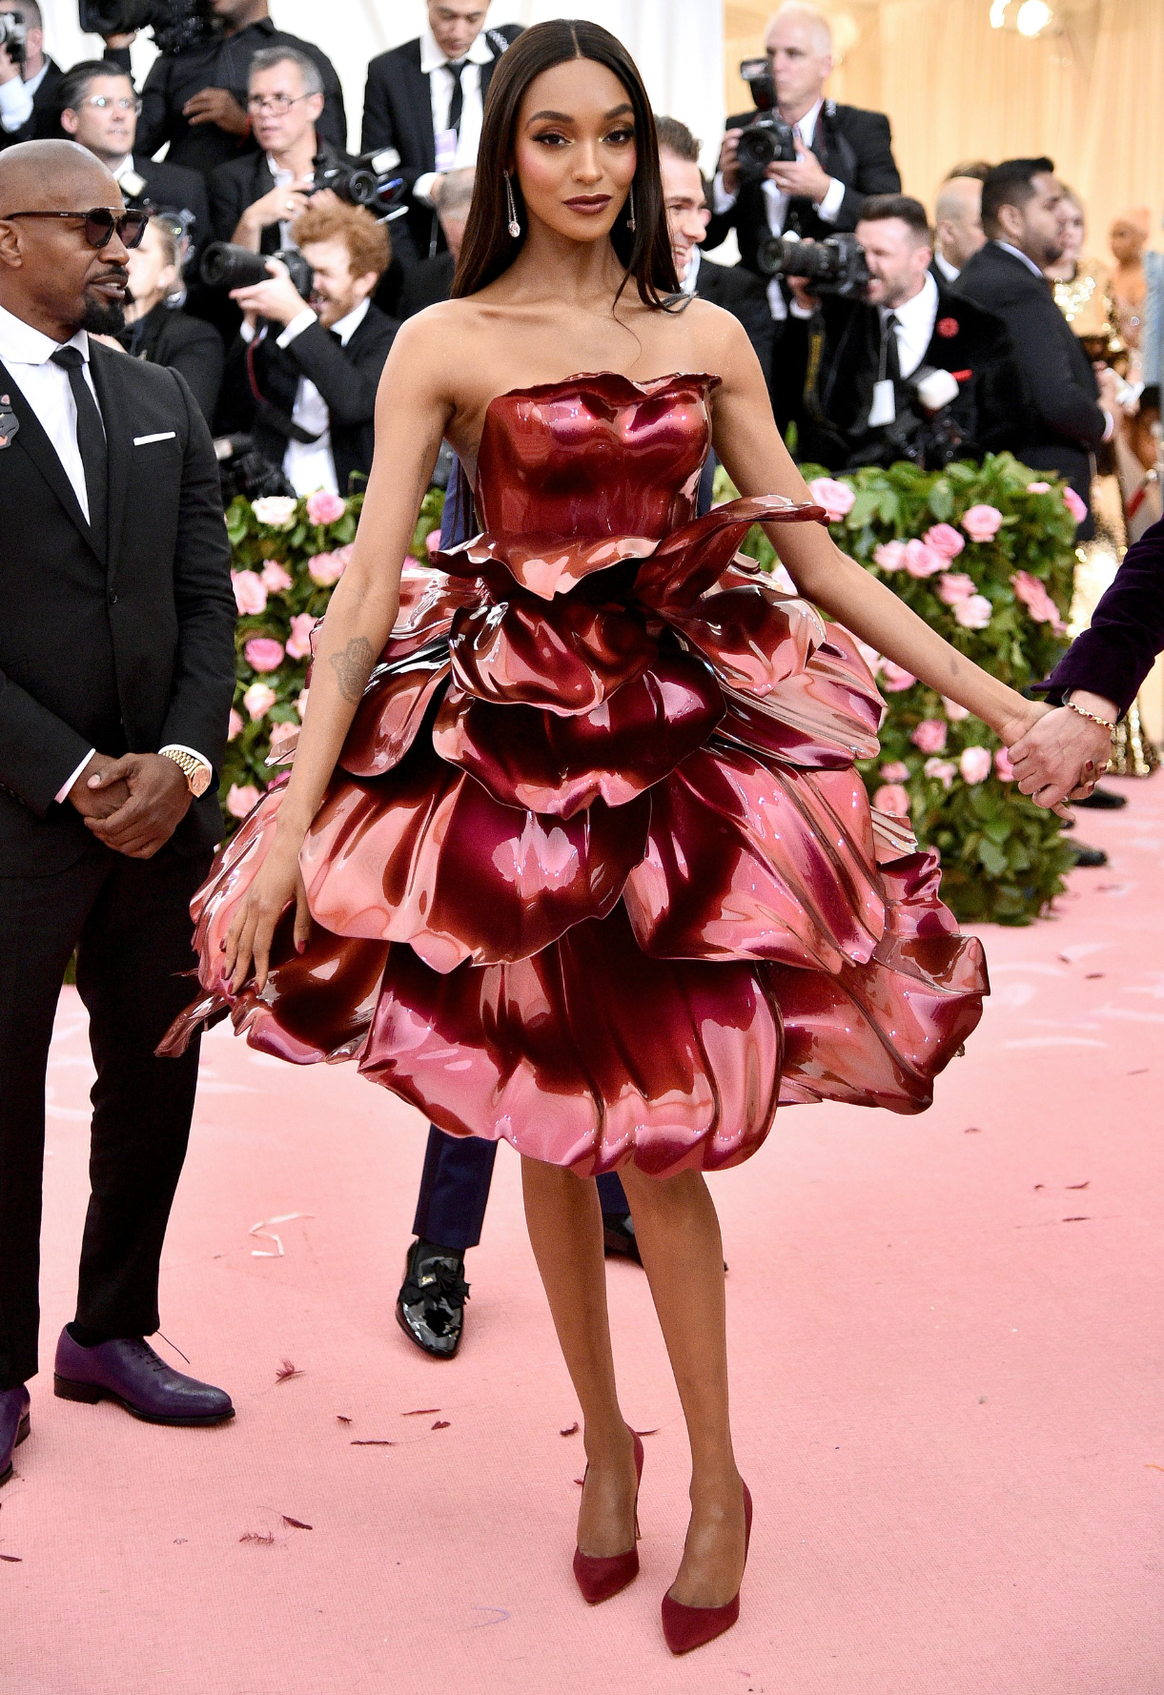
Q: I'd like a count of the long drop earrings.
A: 2